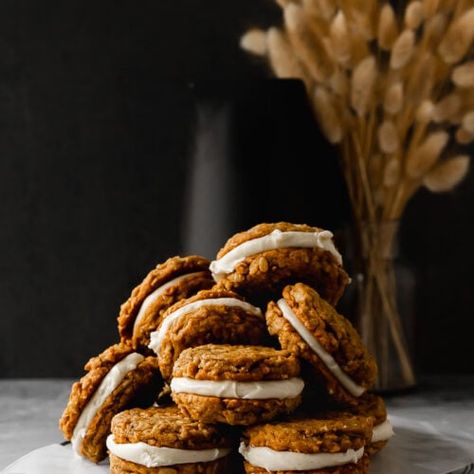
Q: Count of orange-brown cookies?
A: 9